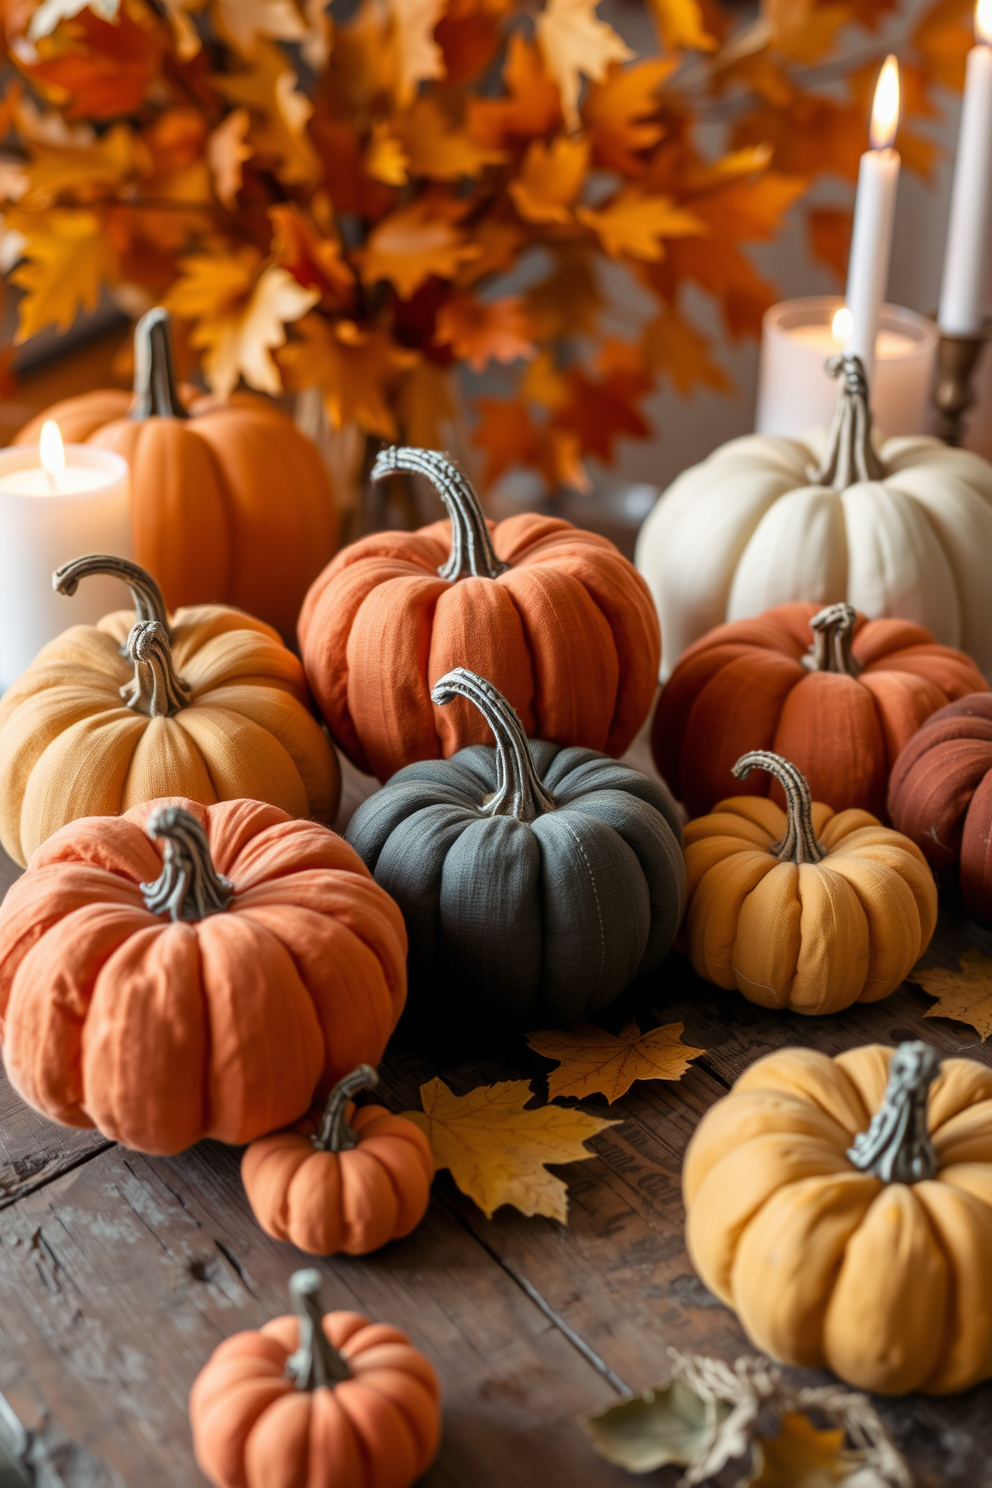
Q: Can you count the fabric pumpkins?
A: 12